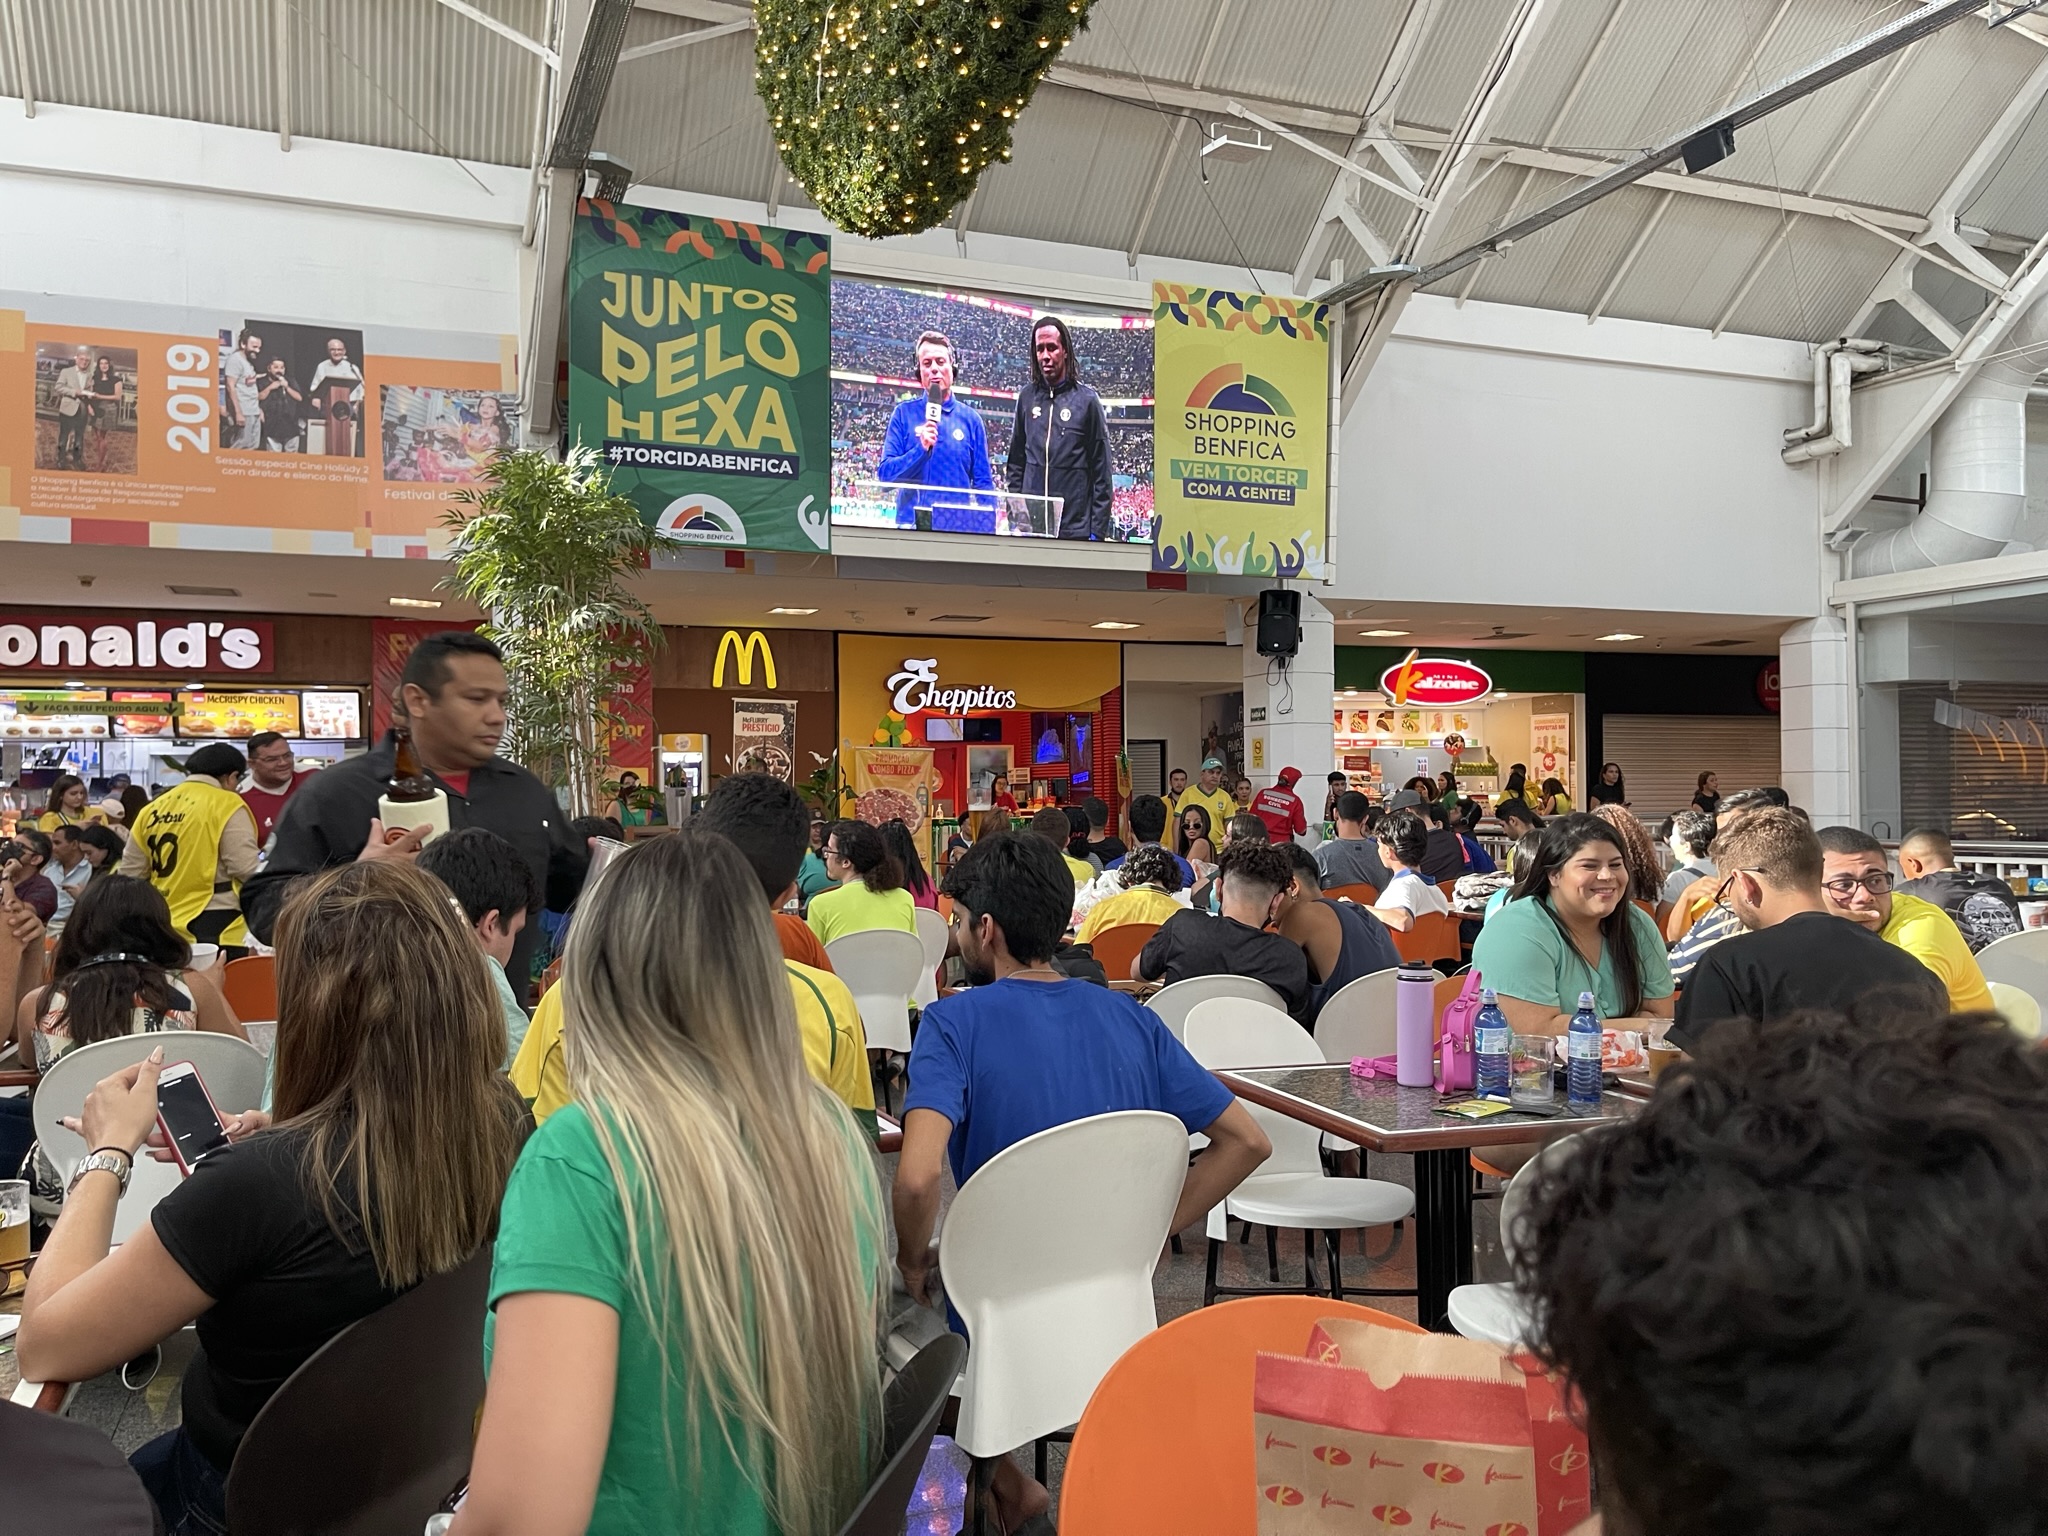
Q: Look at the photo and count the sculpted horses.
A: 0